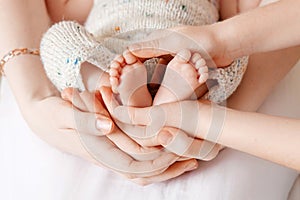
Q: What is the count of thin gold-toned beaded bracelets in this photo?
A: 1